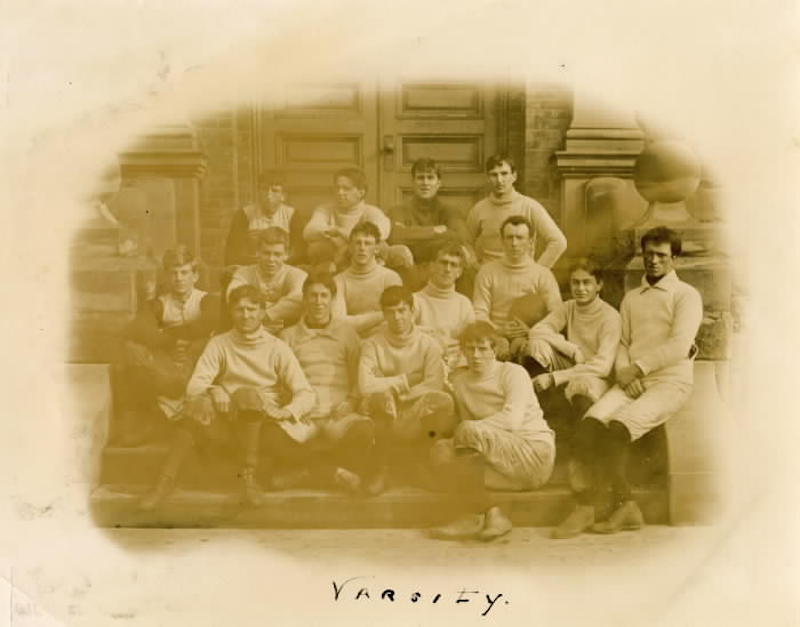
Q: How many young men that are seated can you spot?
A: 15